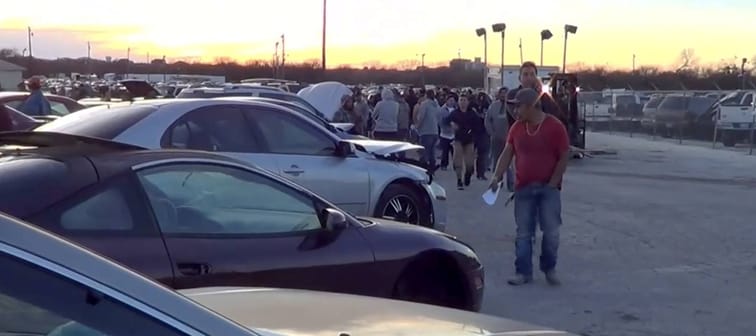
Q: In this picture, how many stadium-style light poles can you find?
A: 4